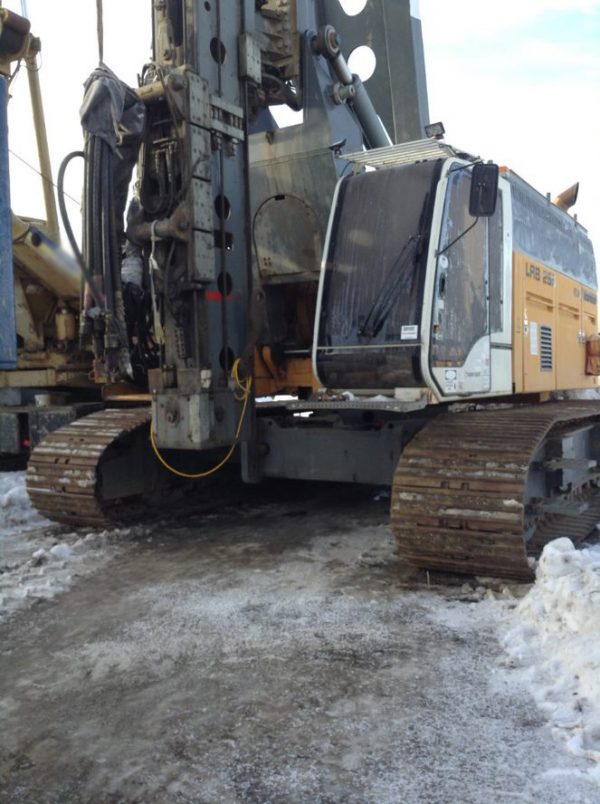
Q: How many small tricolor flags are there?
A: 0